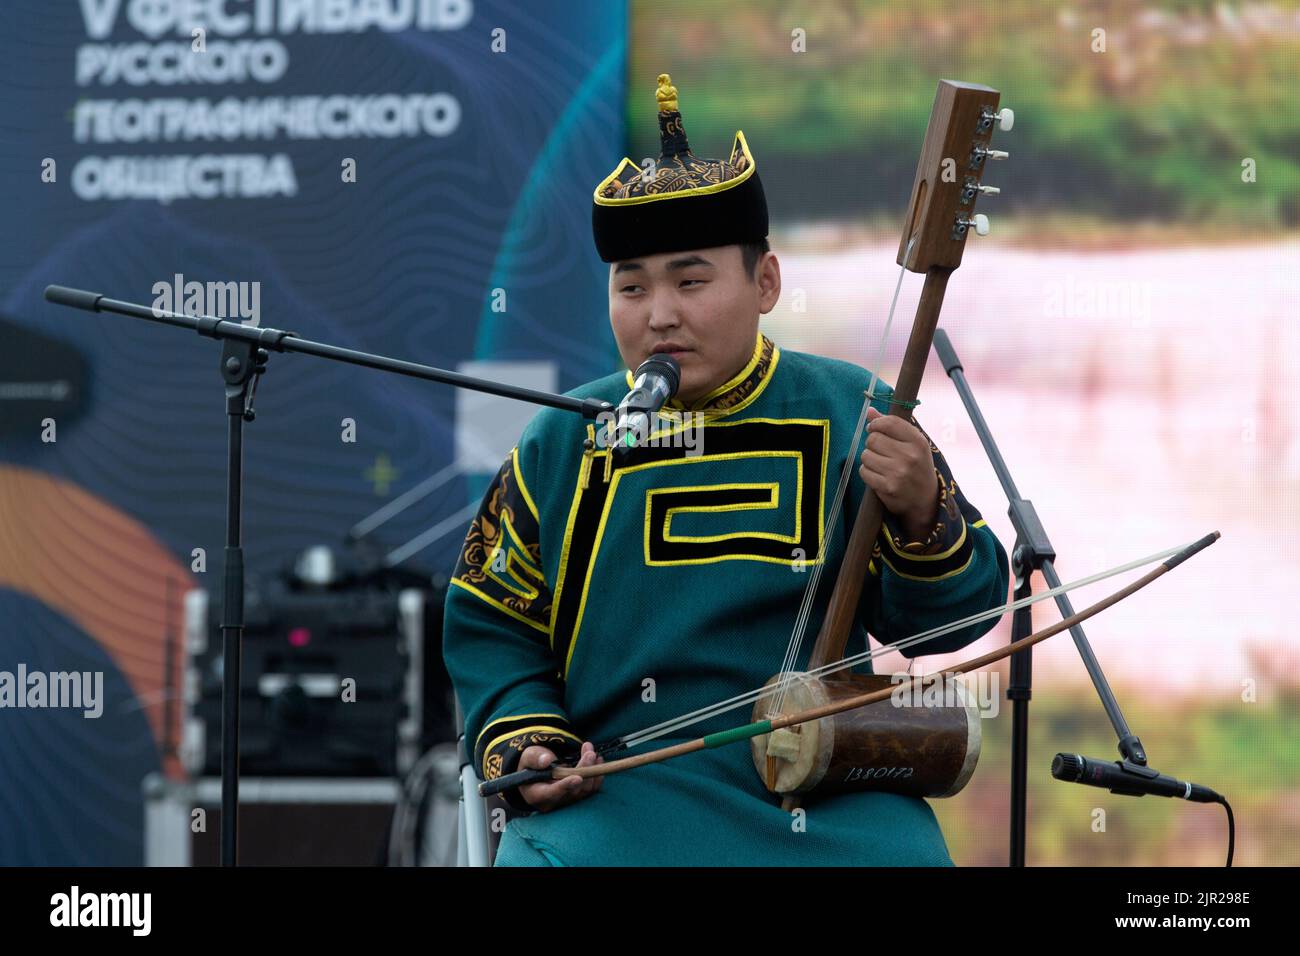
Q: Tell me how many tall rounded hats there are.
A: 1